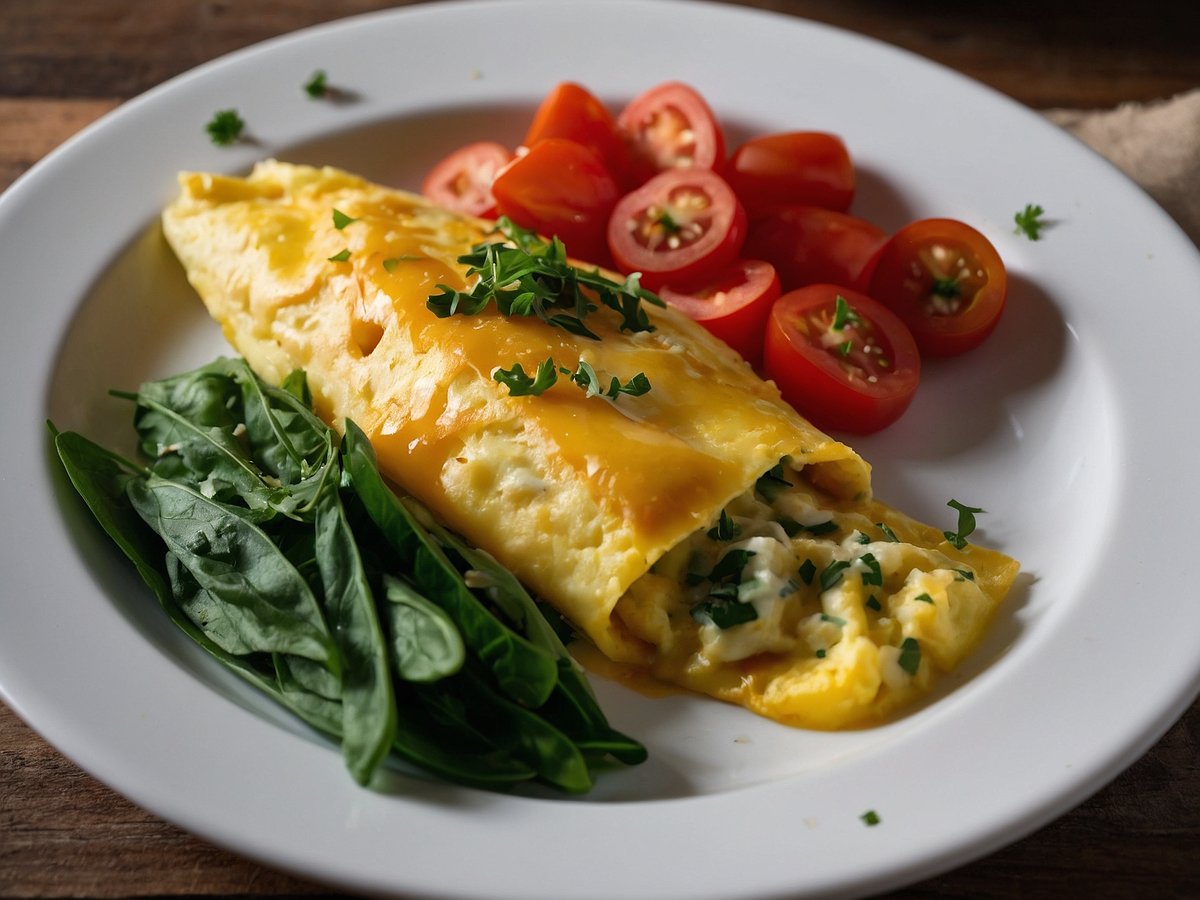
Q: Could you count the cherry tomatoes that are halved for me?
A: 6